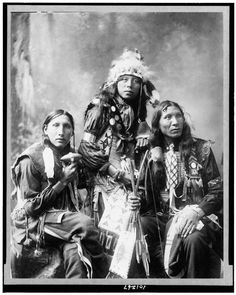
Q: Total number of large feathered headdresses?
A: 1